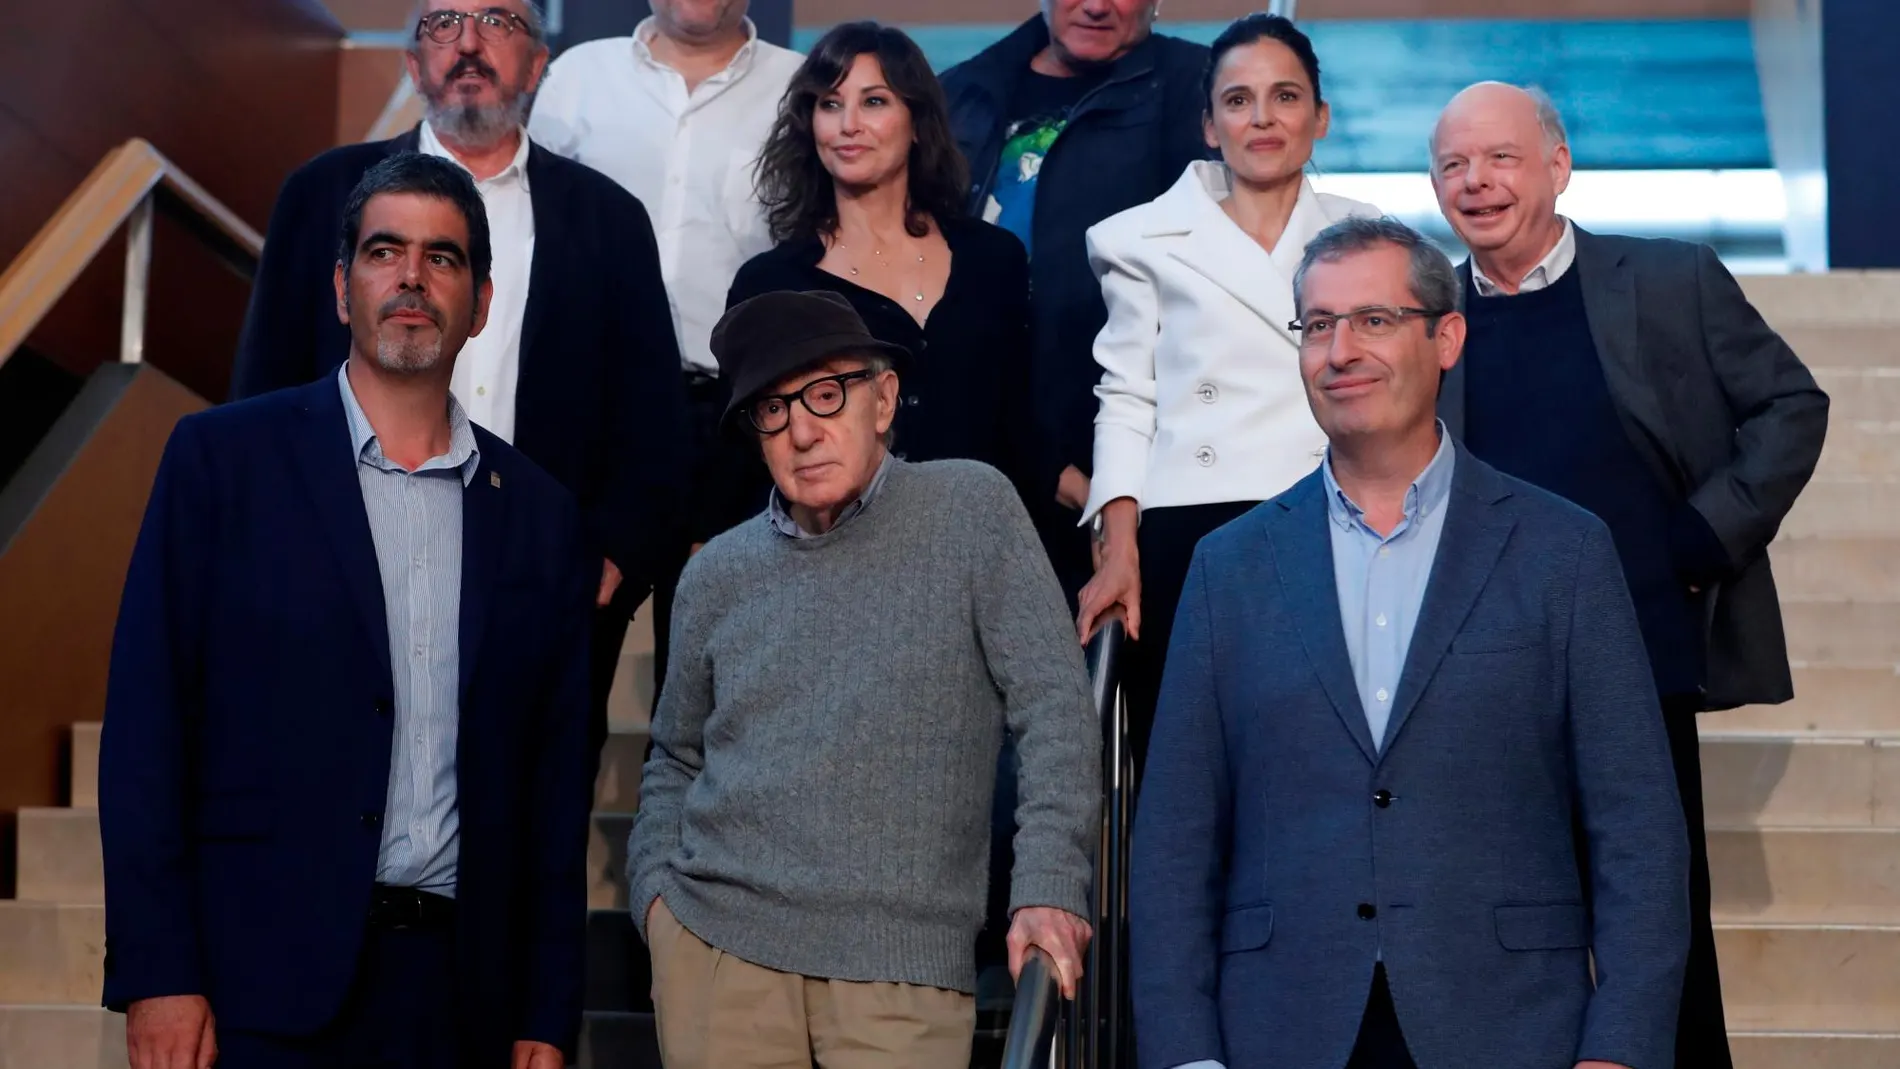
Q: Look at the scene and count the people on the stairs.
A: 9